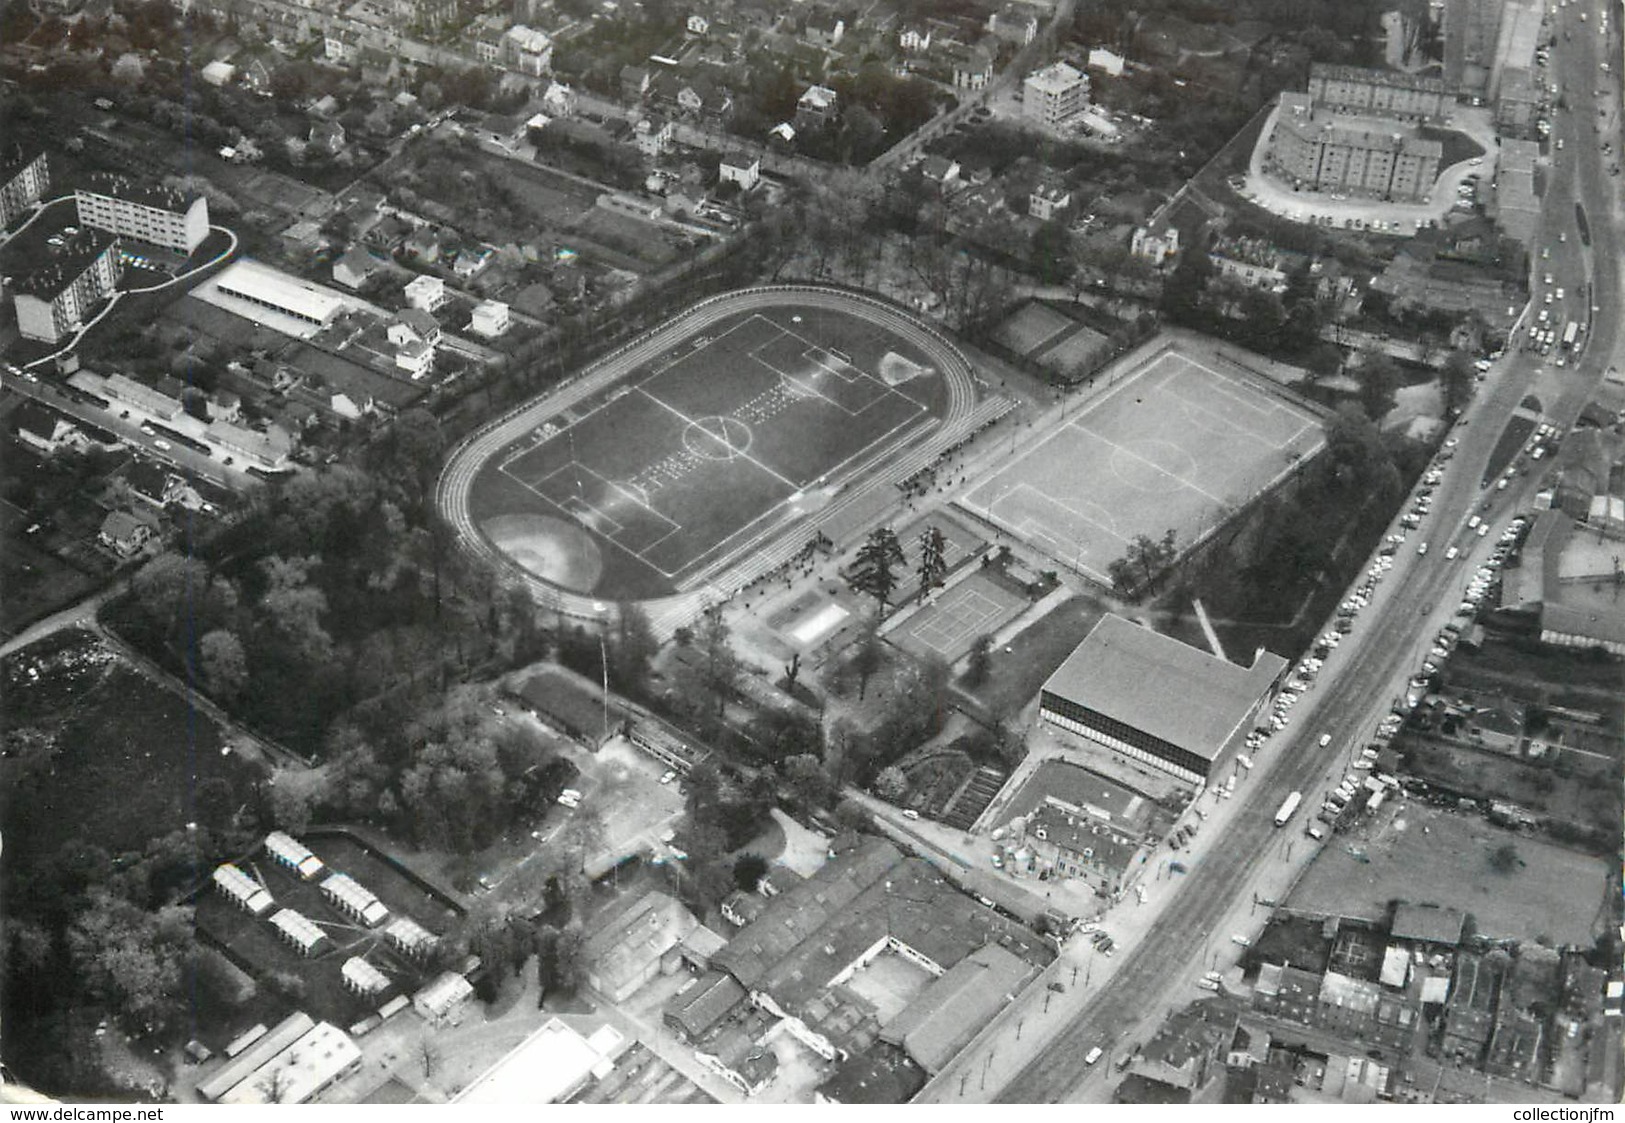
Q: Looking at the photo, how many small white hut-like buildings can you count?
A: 6